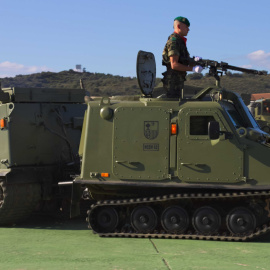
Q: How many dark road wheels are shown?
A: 5